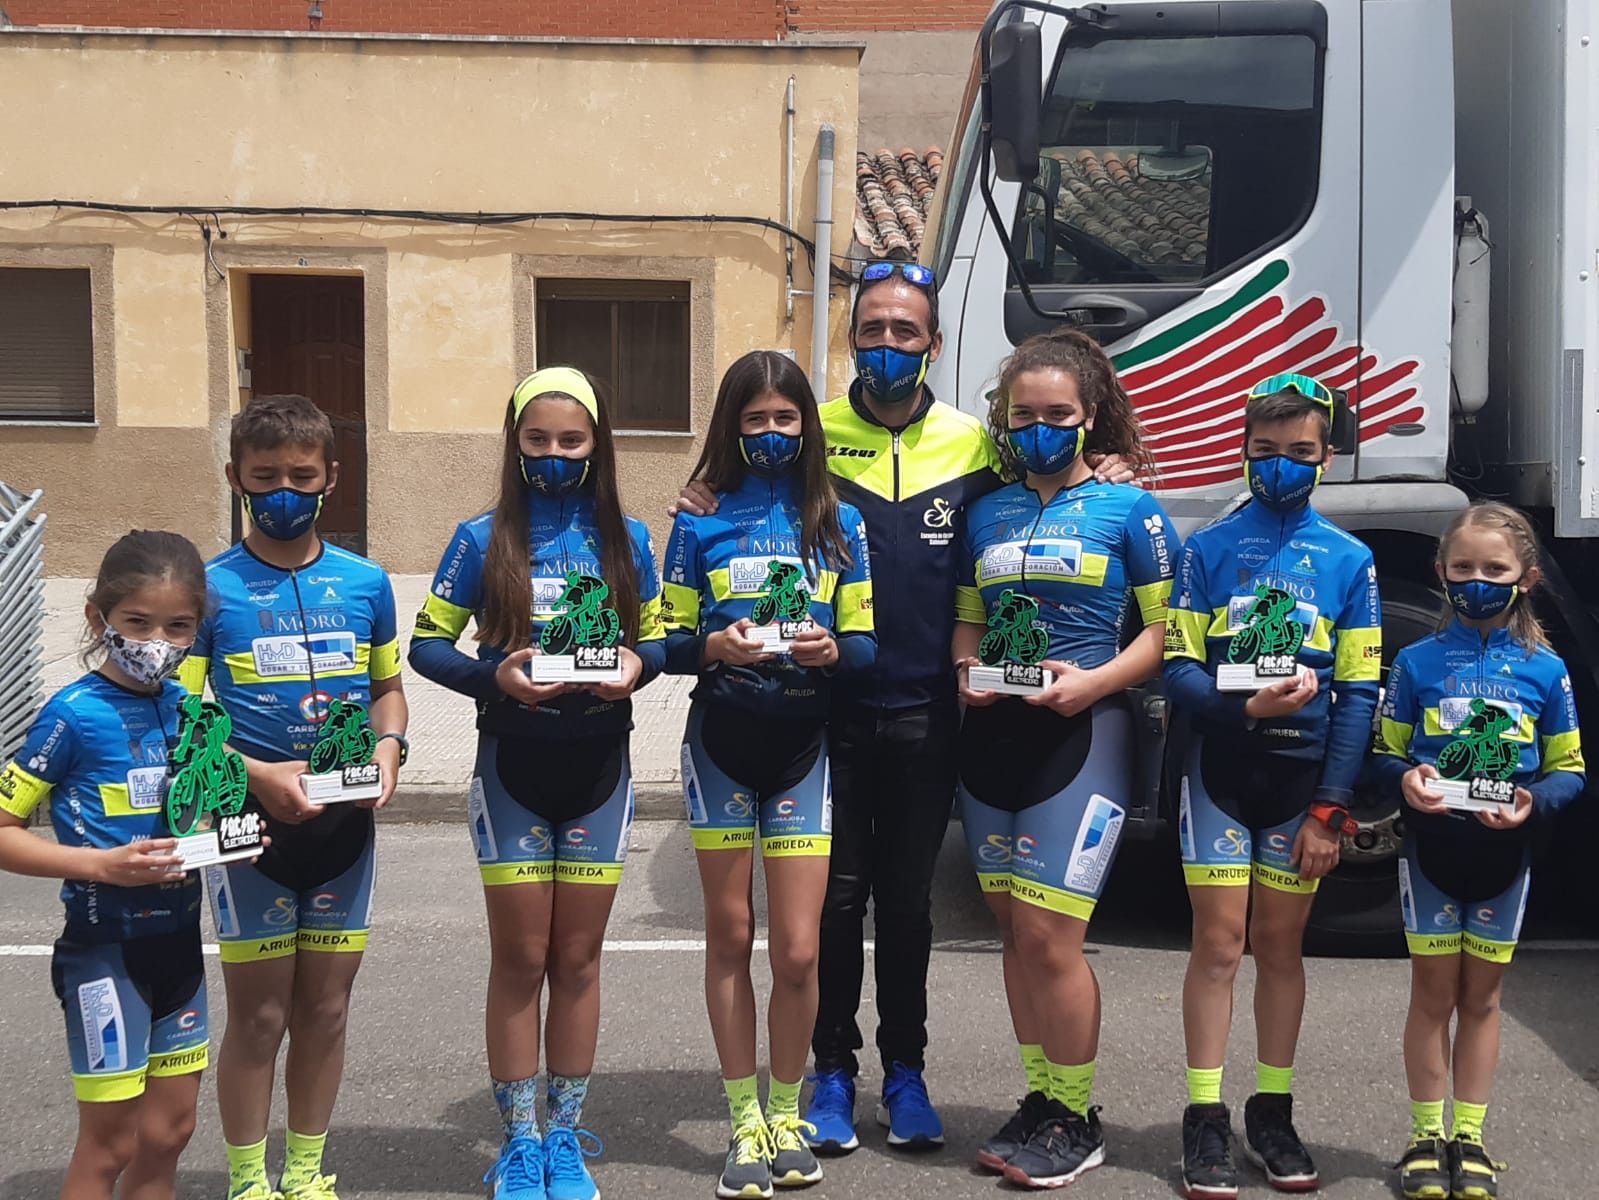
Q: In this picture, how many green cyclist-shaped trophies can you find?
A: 7